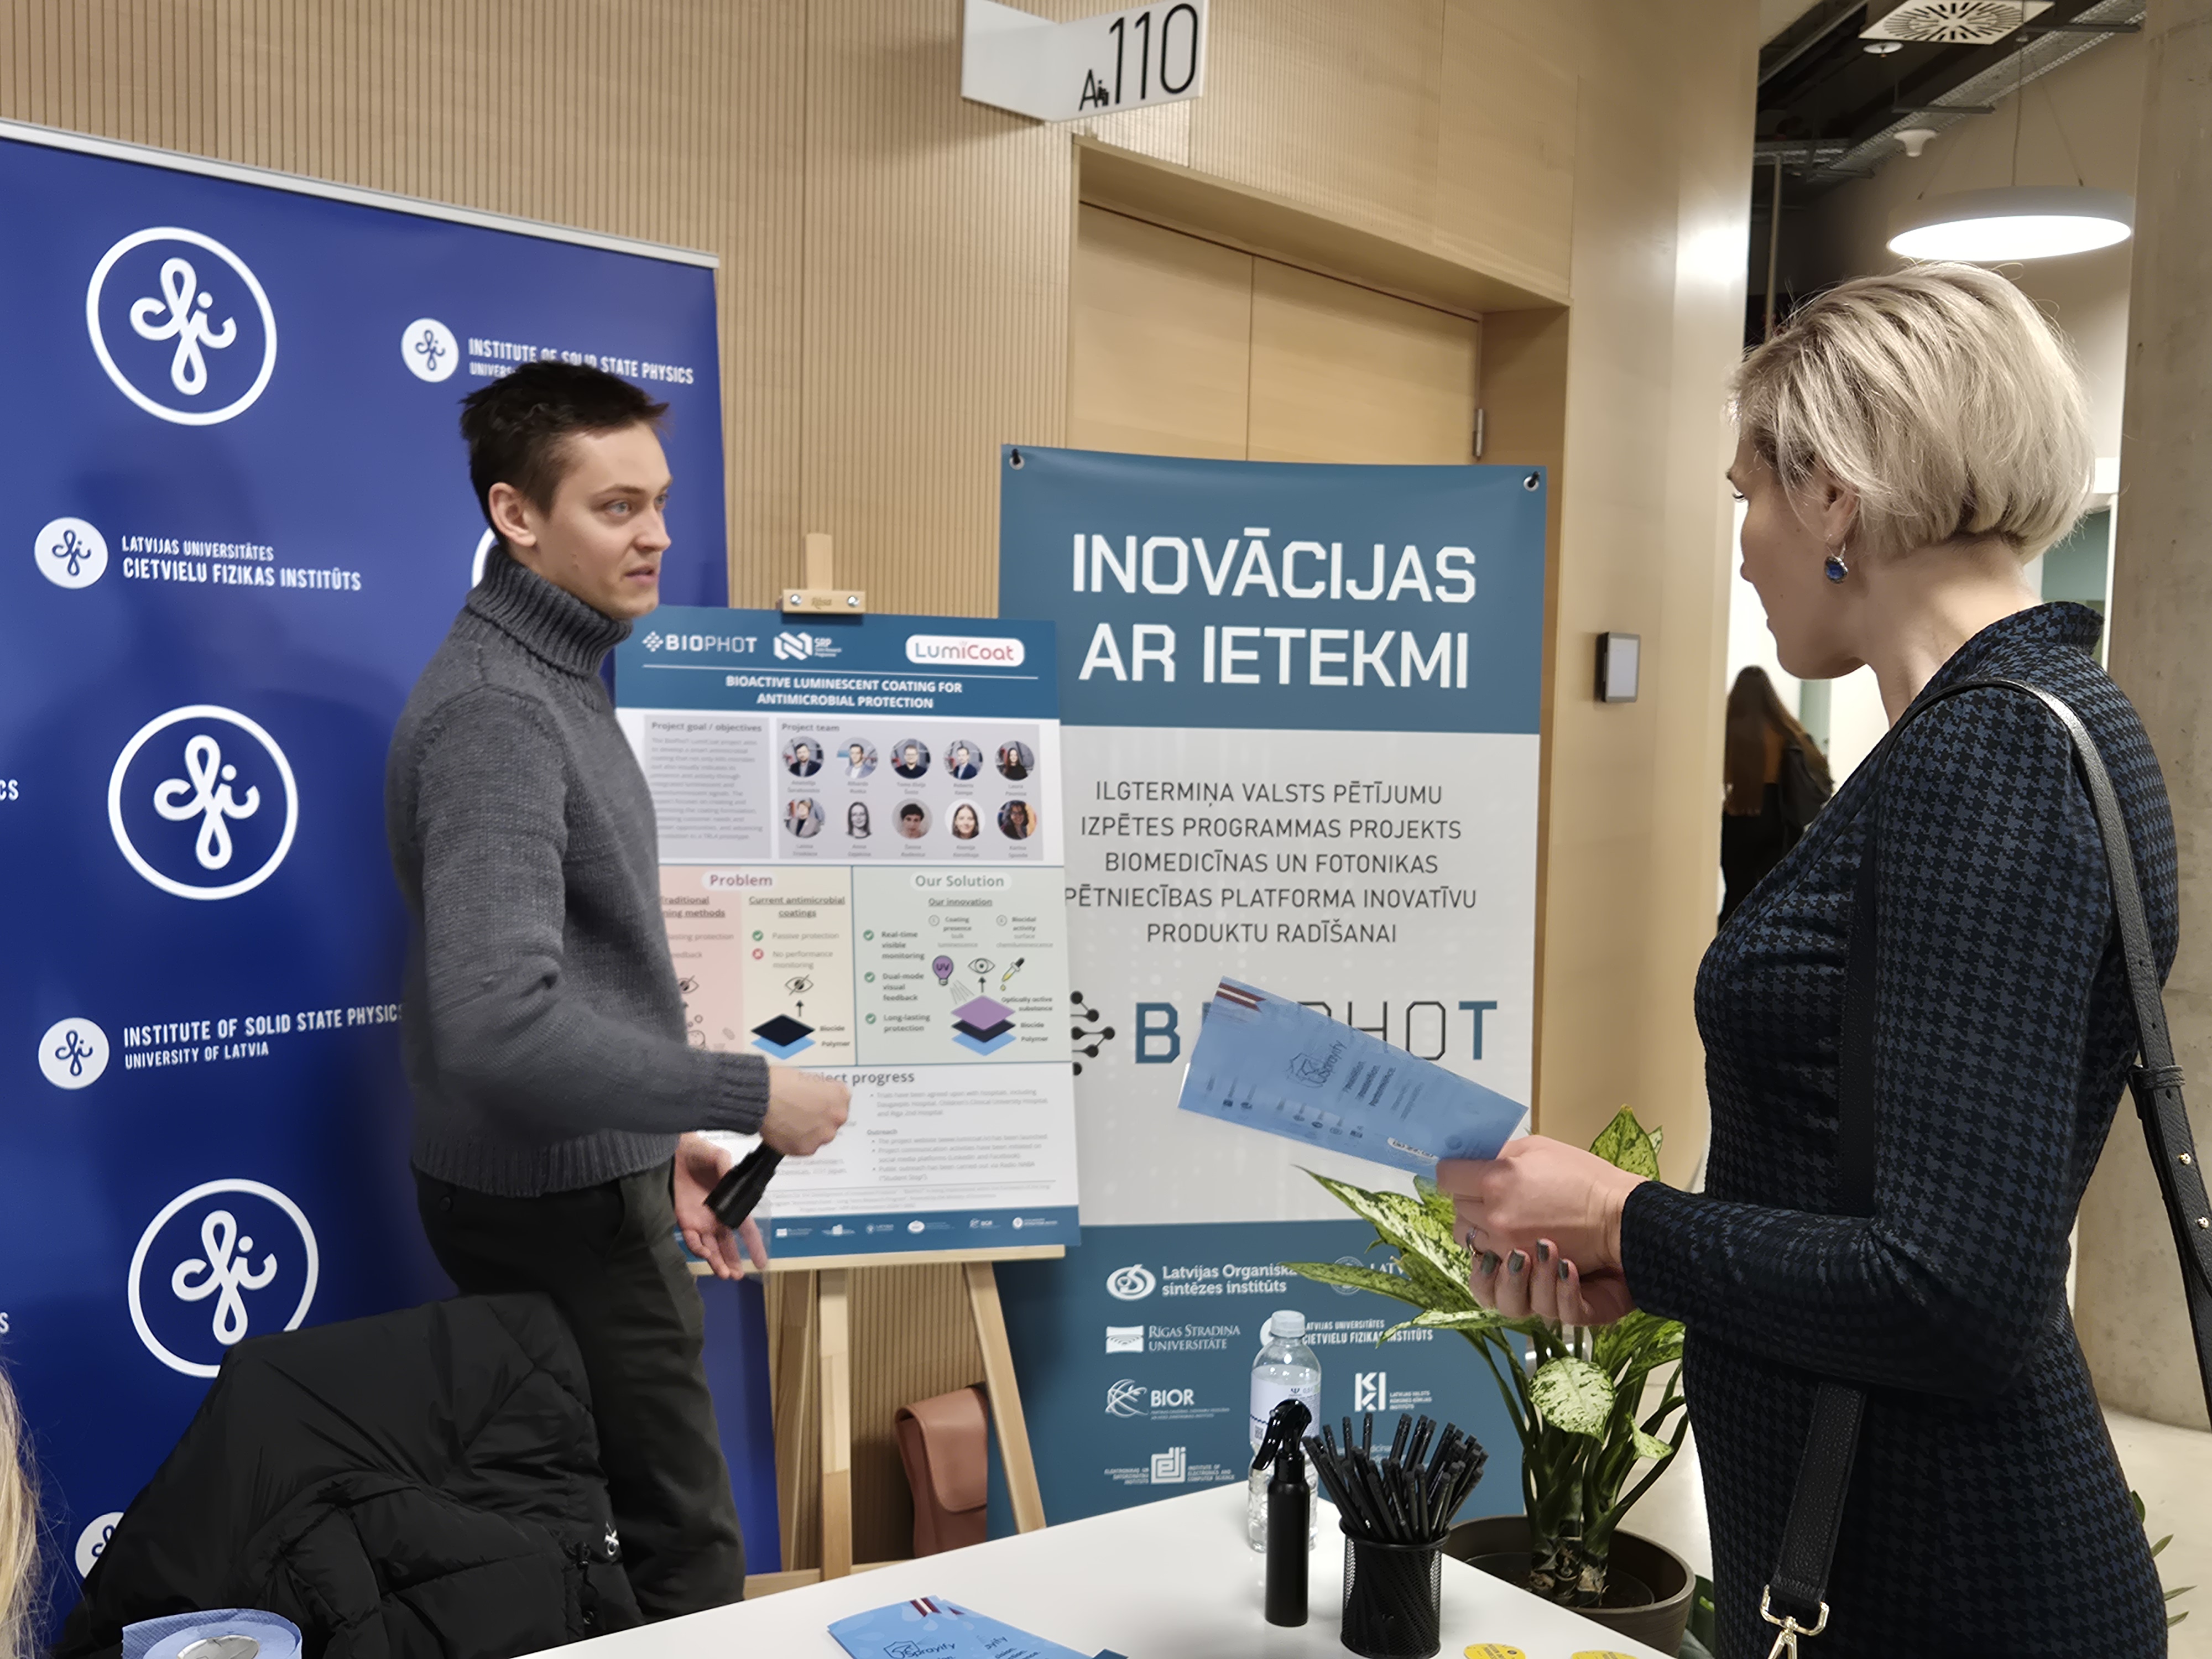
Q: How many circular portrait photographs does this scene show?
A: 10